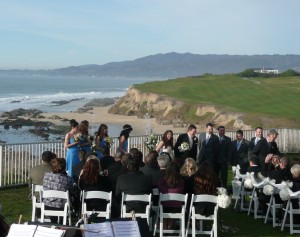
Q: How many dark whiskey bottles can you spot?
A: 0